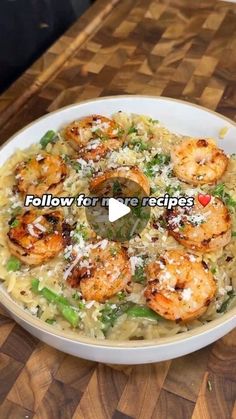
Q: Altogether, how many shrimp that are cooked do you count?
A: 8